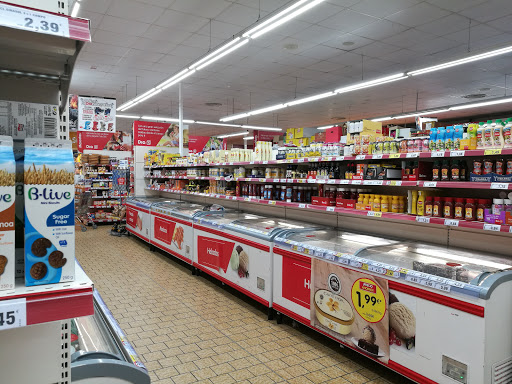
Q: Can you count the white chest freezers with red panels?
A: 4